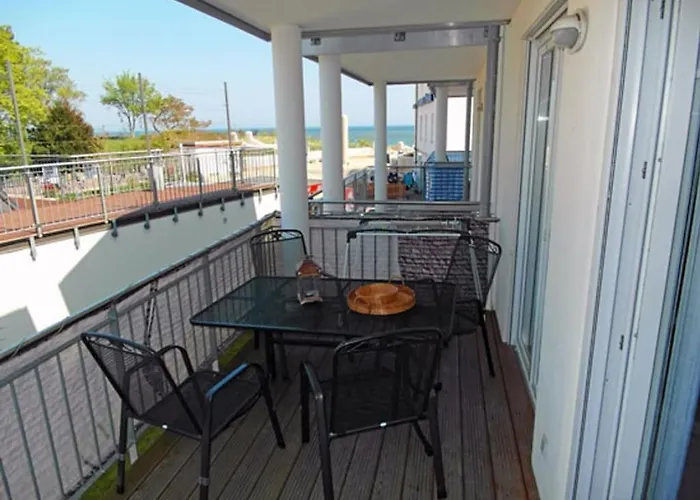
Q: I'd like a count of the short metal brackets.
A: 10